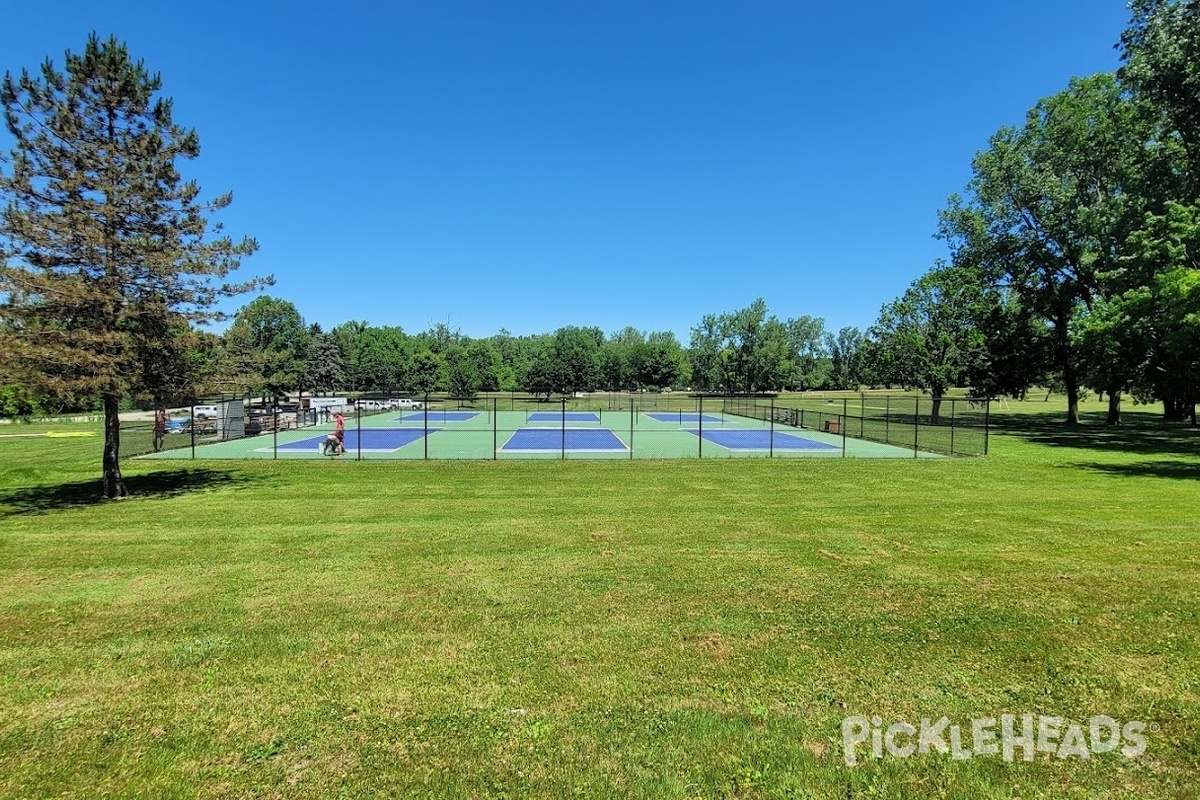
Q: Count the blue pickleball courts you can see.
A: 6